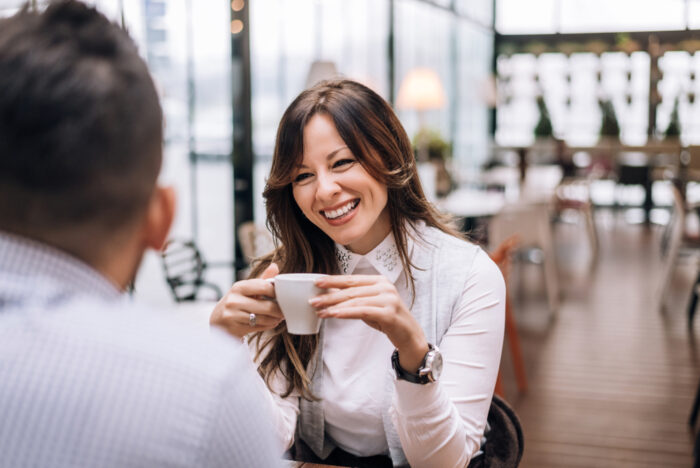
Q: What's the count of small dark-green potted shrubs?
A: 3